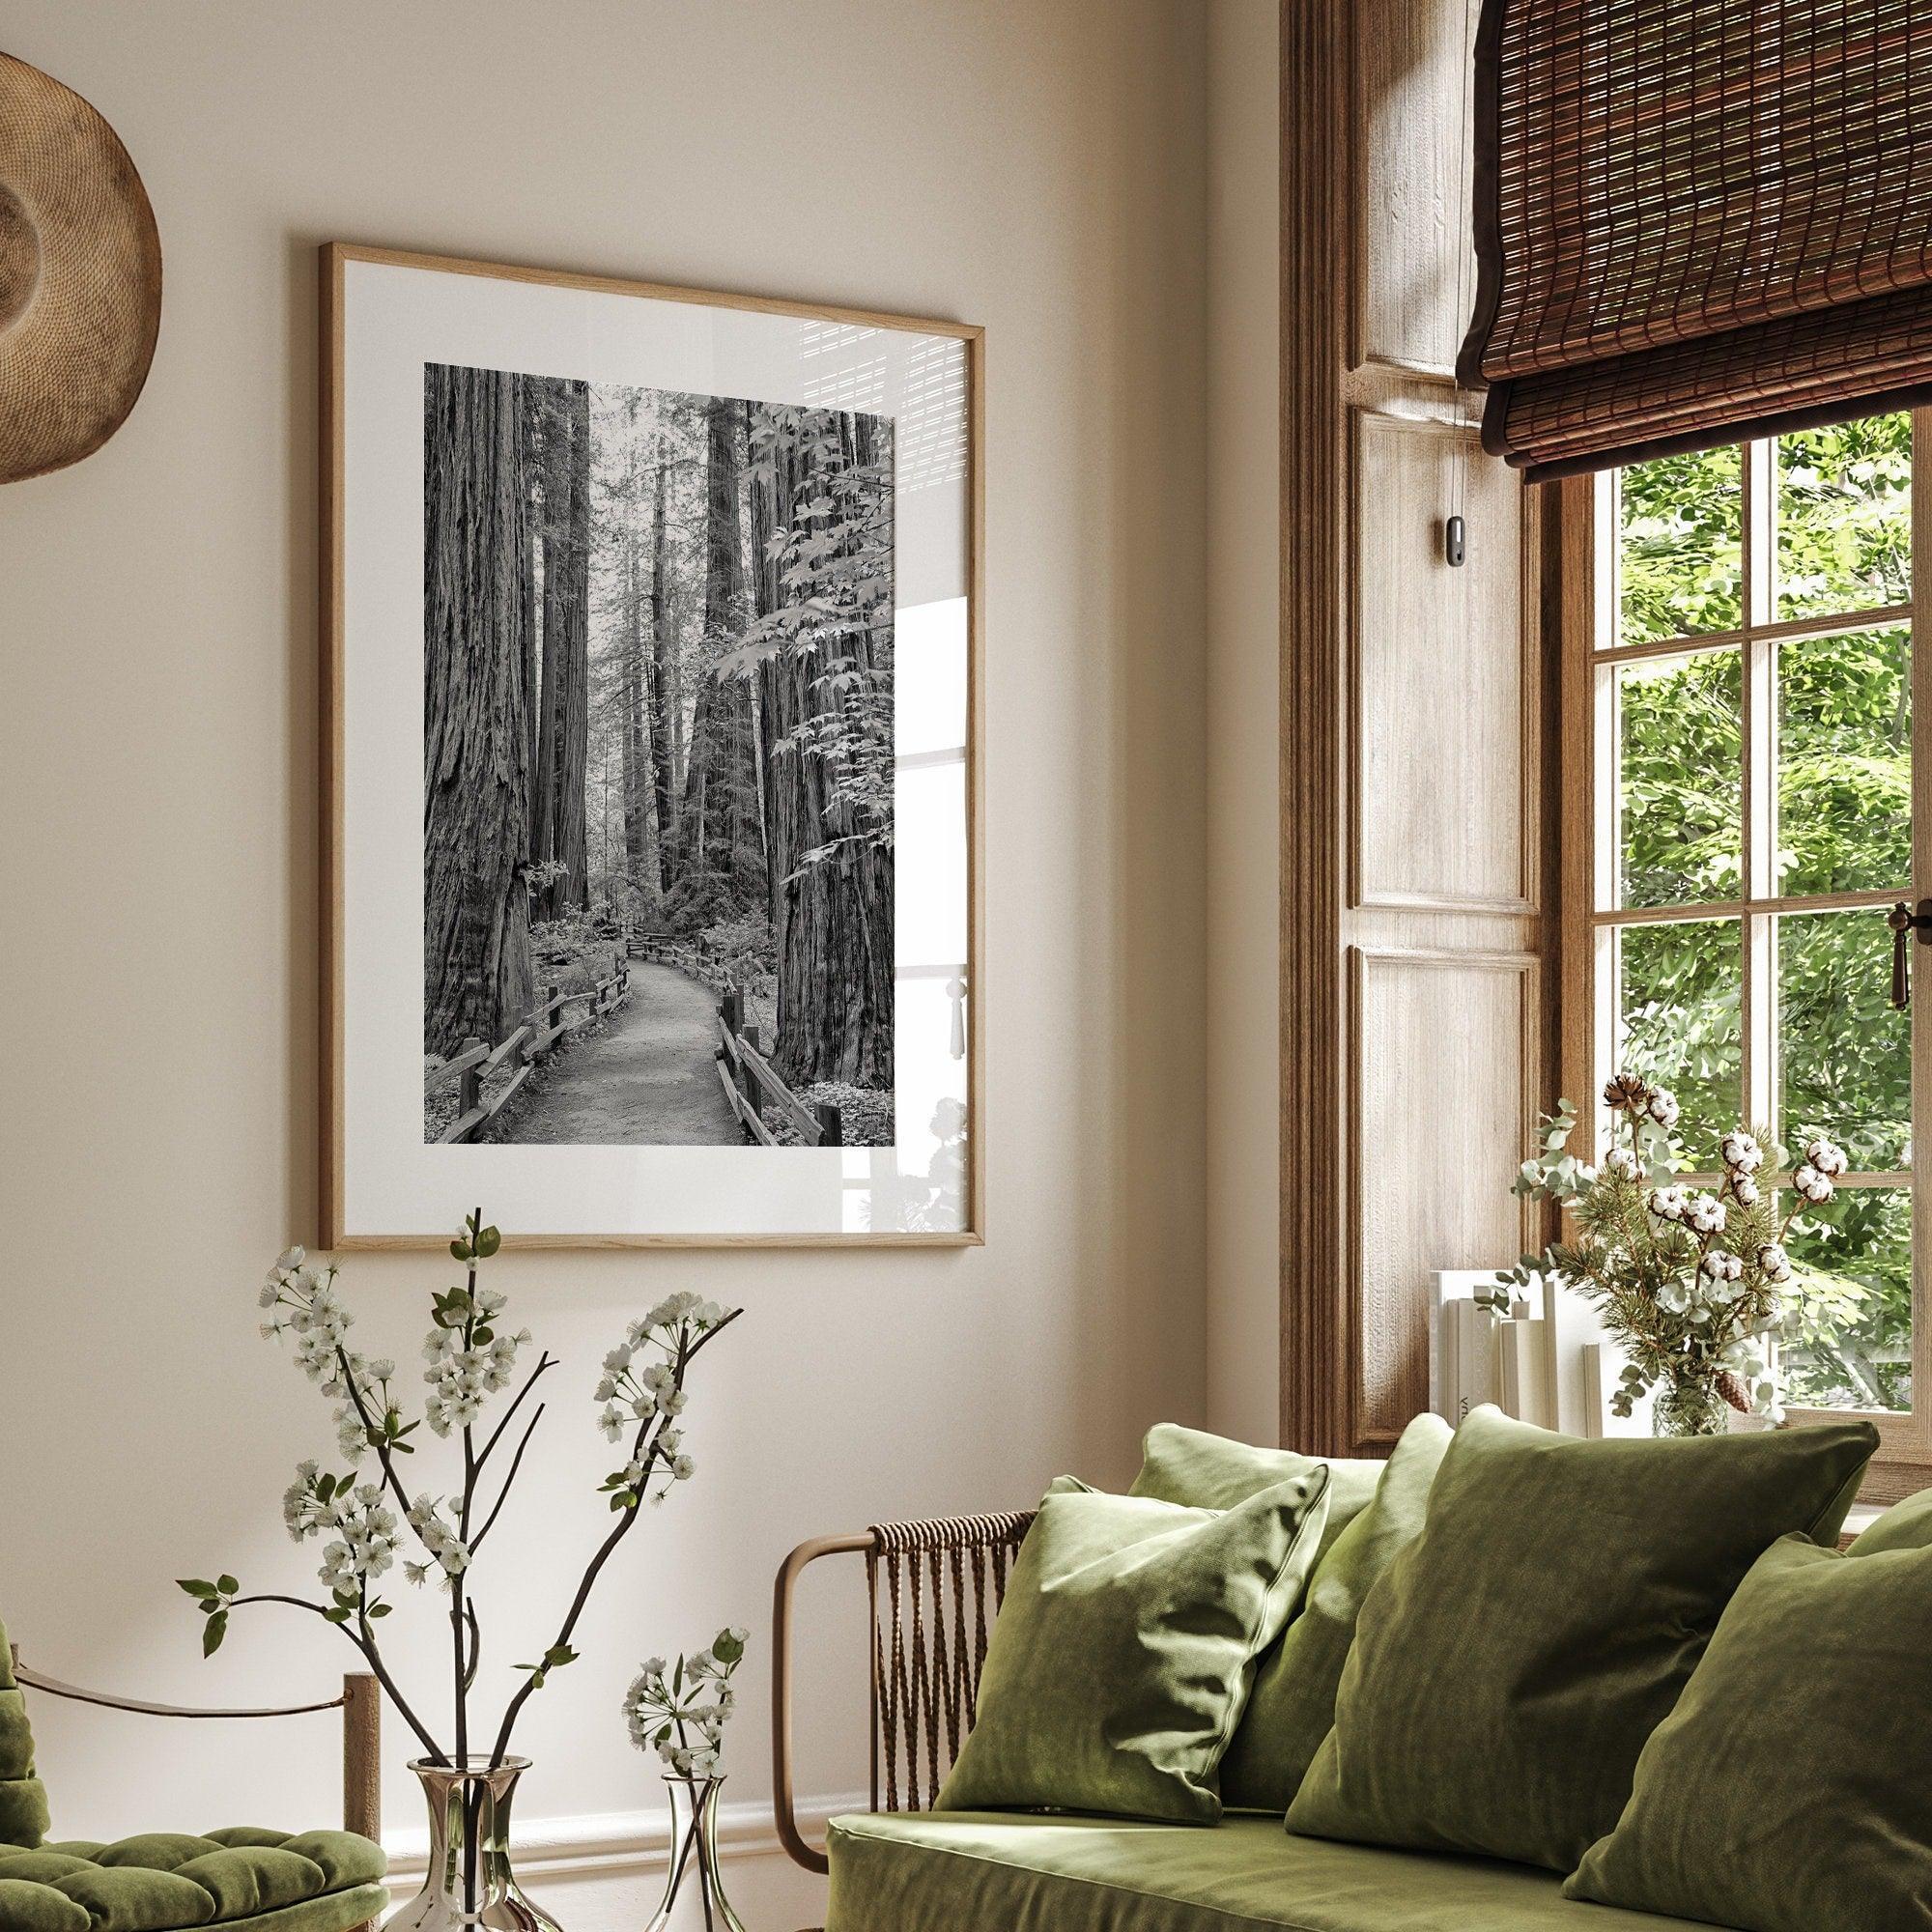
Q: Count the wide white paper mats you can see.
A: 1